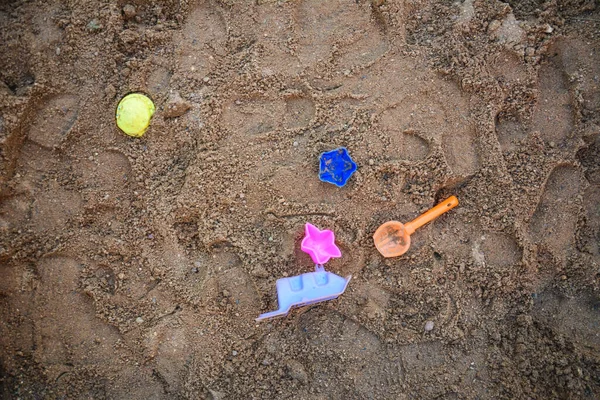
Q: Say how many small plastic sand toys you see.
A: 5